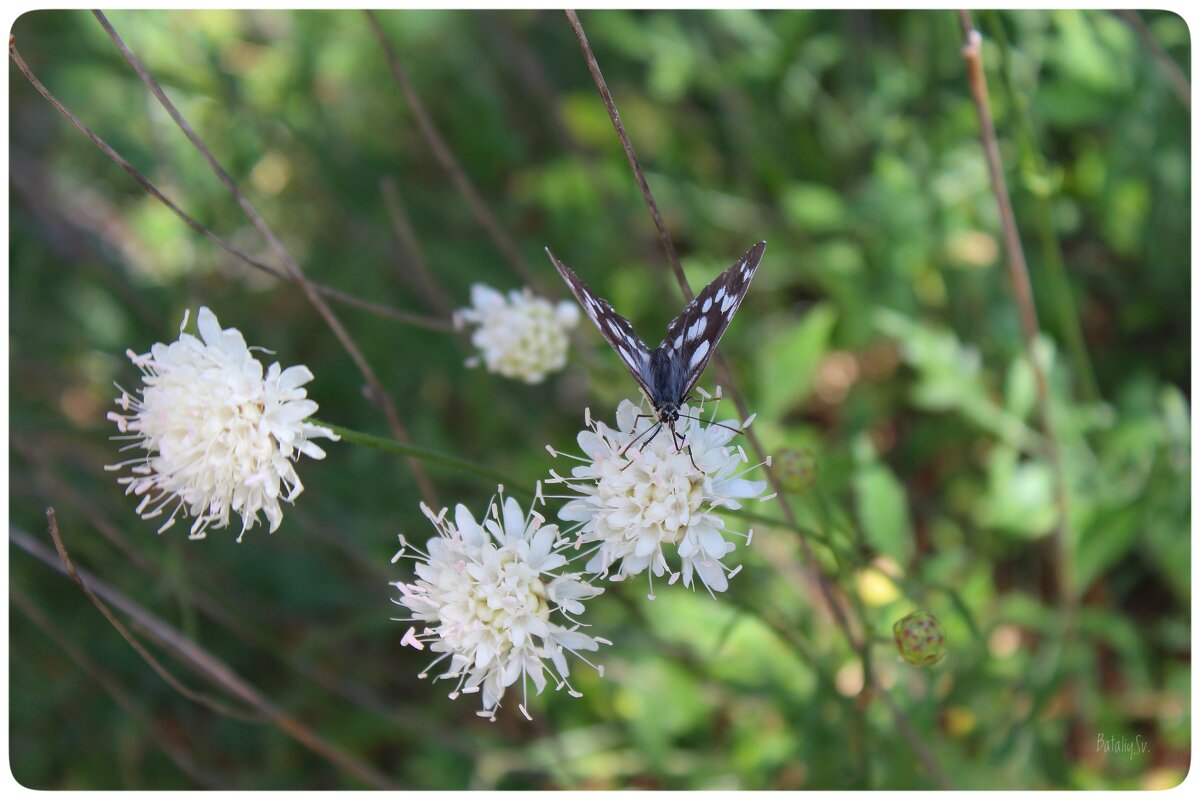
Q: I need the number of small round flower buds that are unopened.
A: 2